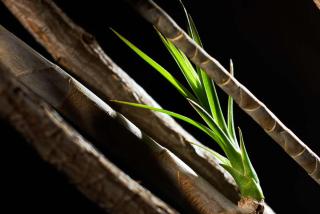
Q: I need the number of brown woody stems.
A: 4